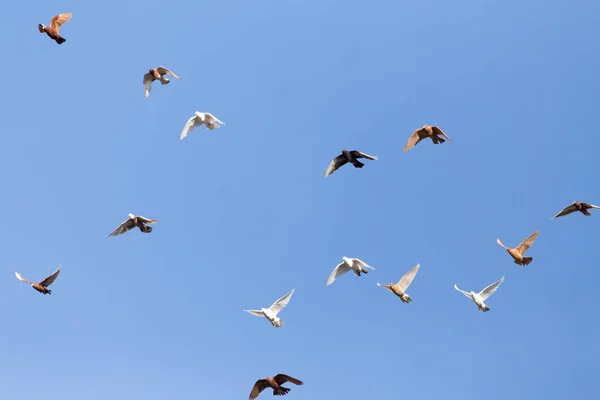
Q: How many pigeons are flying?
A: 14